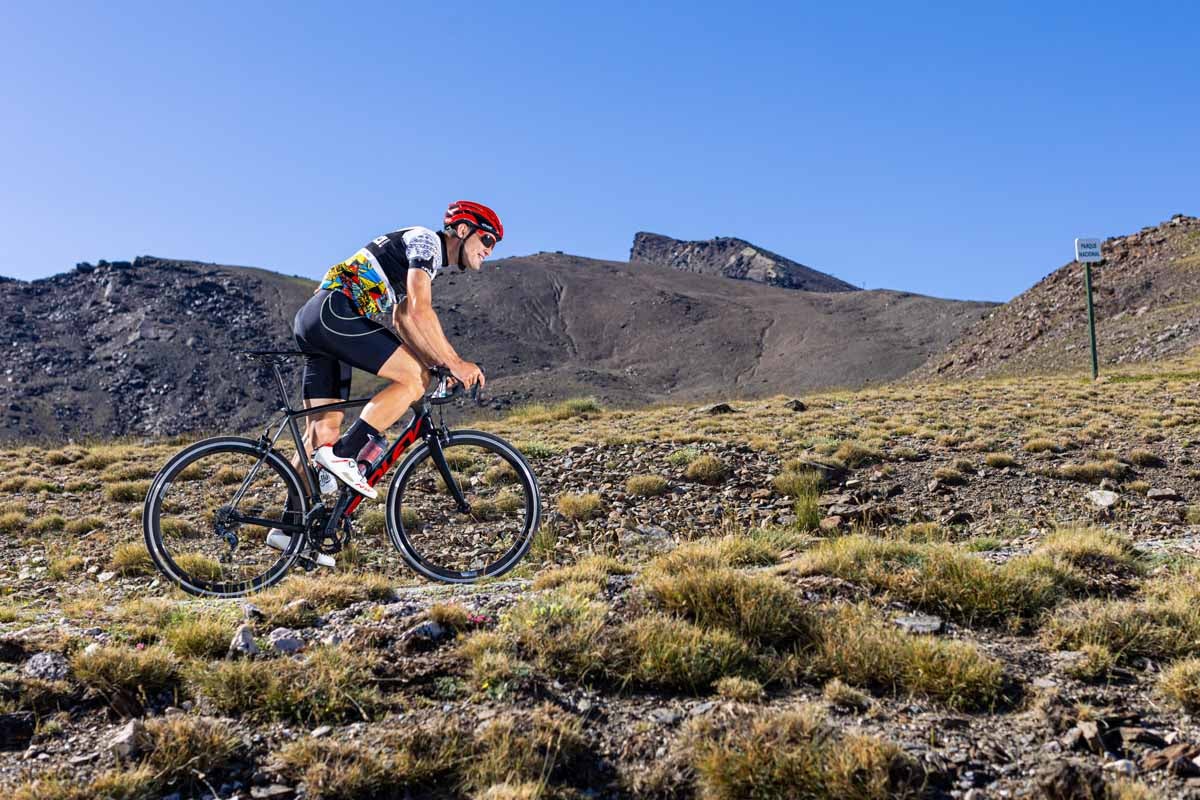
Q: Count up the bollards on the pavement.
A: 0